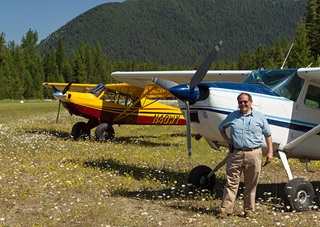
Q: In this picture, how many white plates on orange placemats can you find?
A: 0